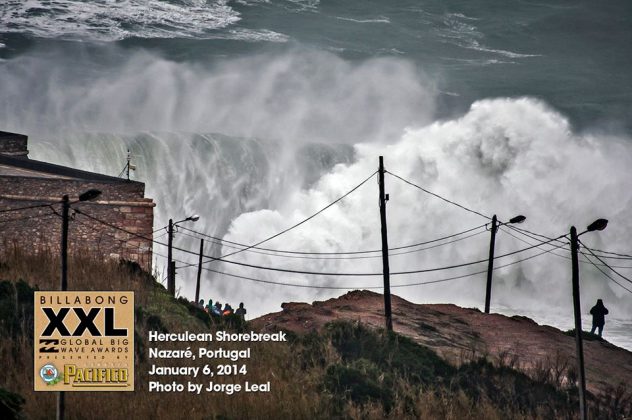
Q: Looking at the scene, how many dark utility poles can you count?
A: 6